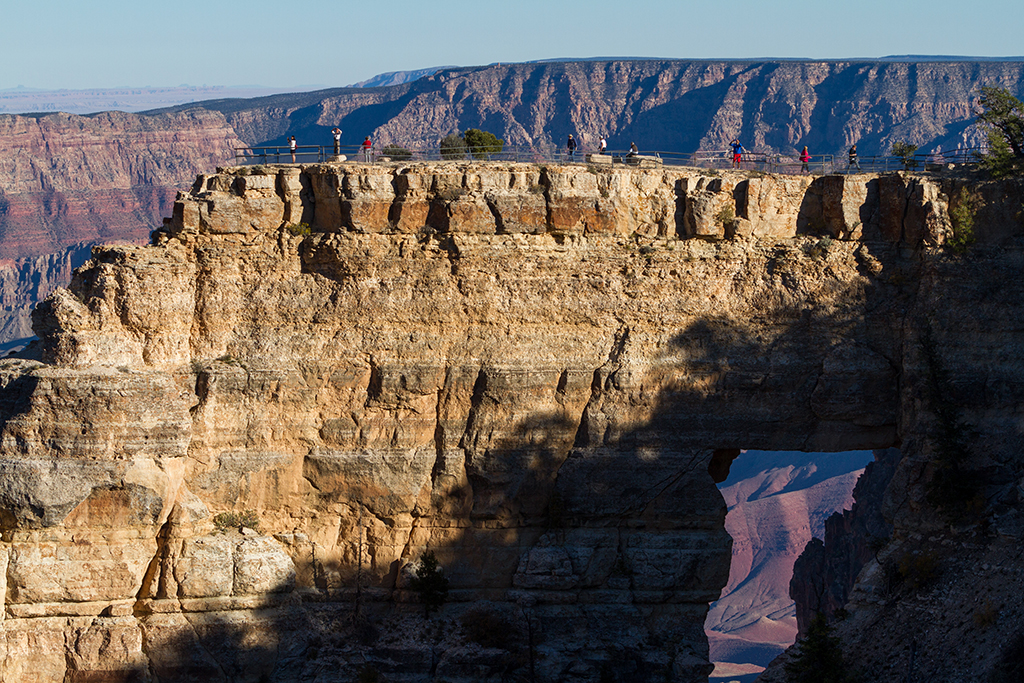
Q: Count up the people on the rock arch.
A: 9